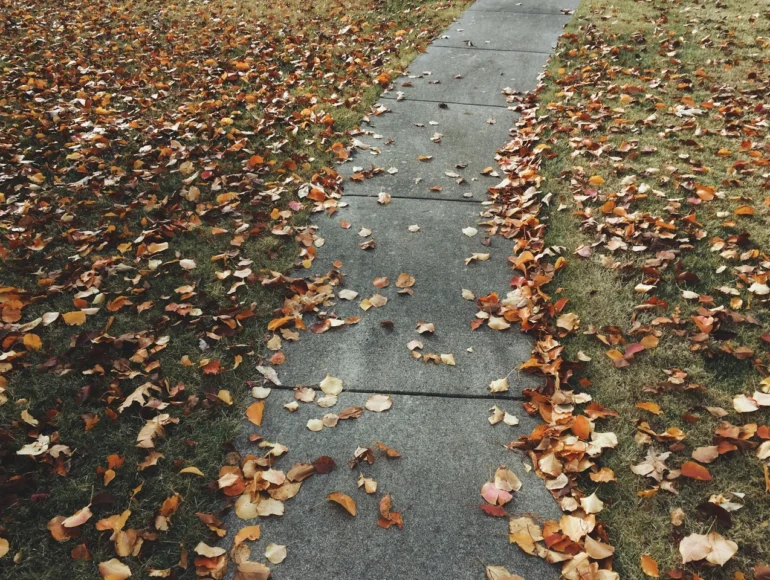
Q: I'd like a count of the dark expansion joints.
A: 5